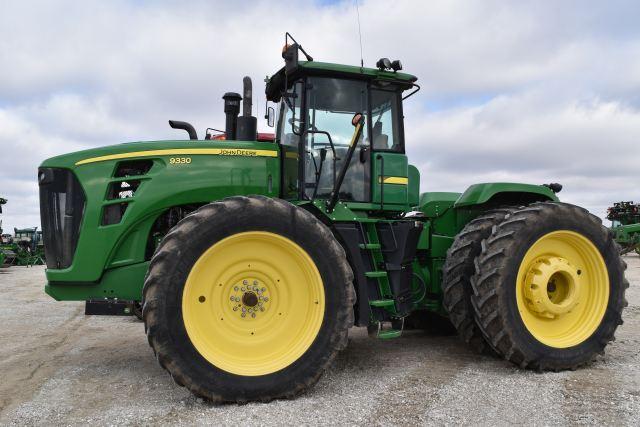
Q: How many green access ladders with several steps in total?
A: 1